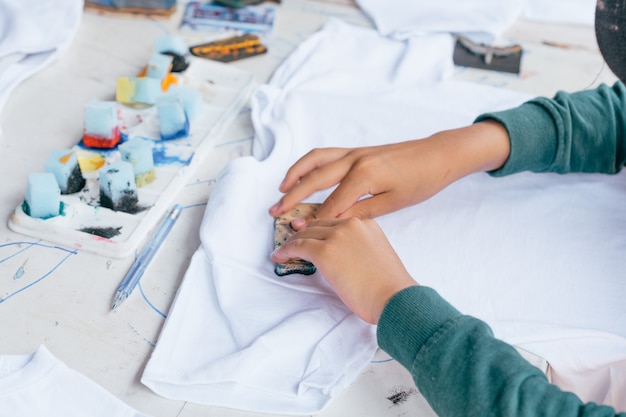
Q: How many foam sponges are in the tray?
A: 10